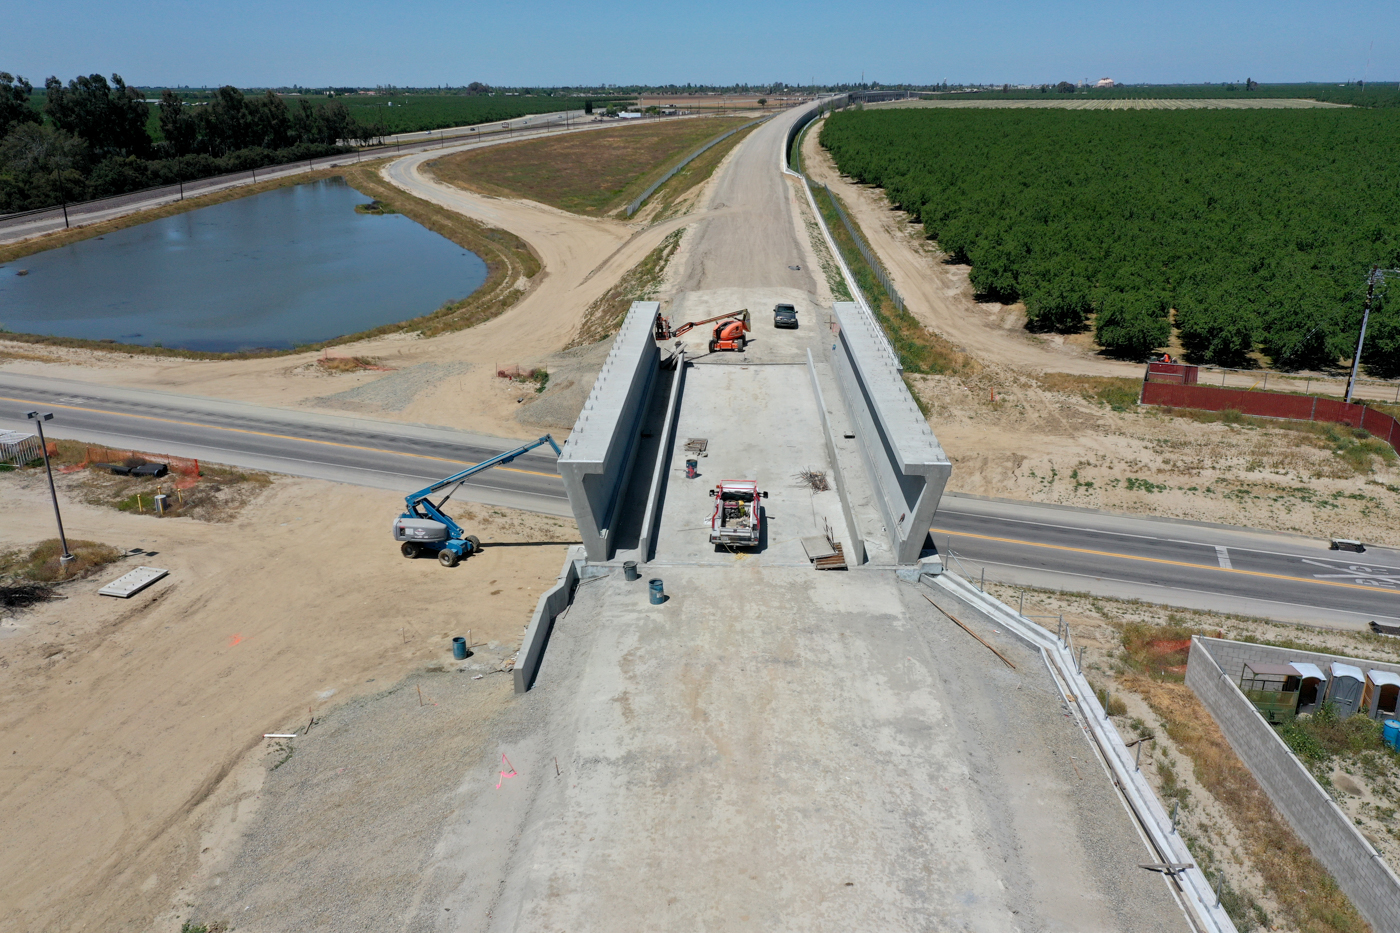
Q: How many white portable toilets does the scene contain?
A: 3